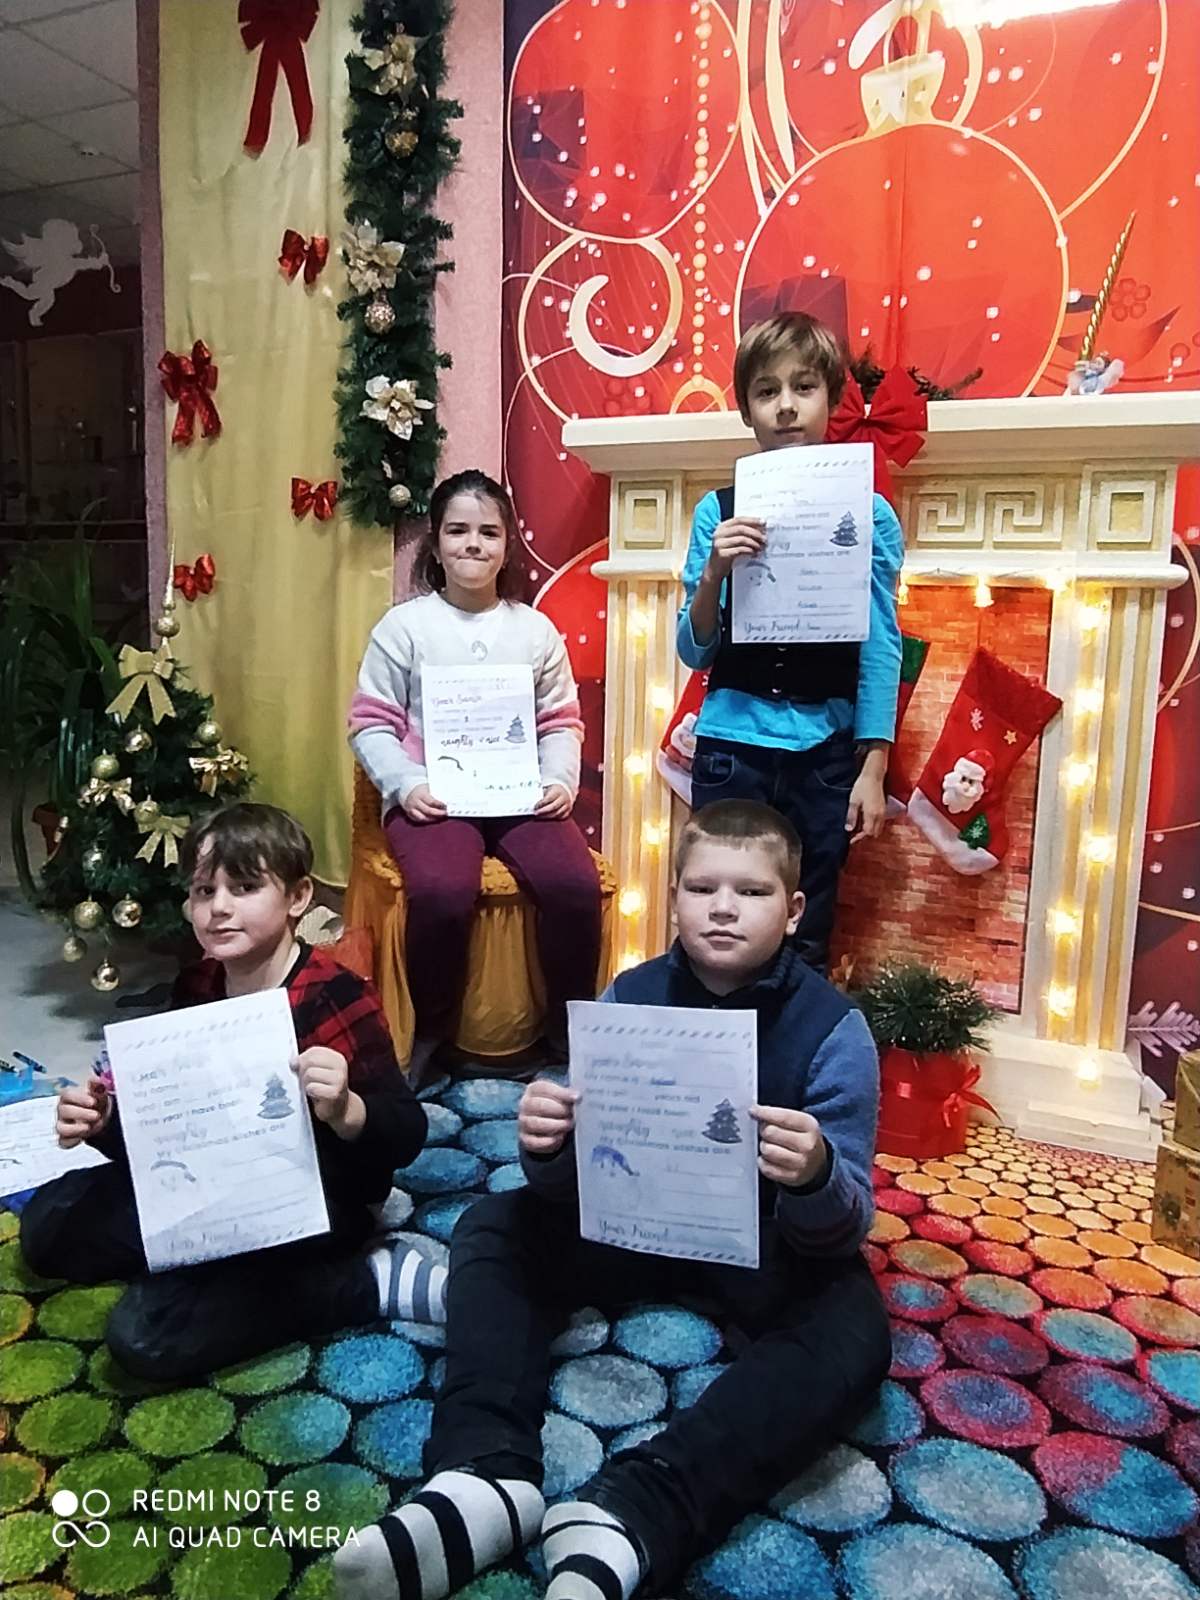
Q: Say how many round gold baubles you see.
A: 12